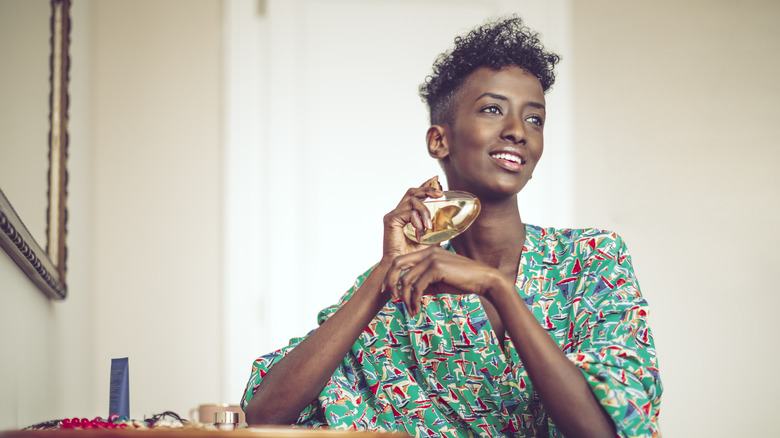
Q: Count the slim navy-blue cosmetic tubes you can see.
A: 1